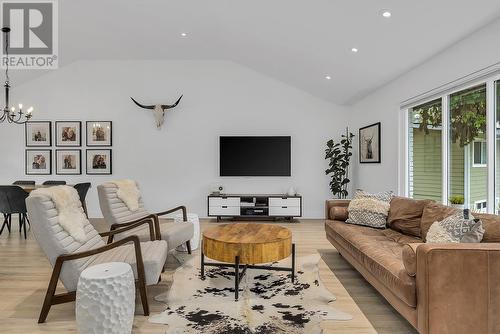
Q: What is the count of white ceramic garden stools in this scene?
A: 2